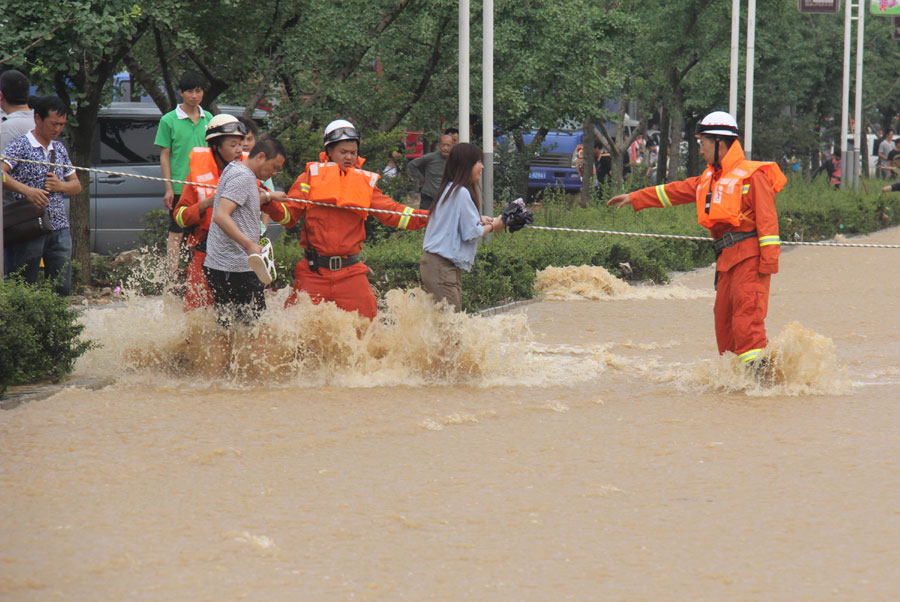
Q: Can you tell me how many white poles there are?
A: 6